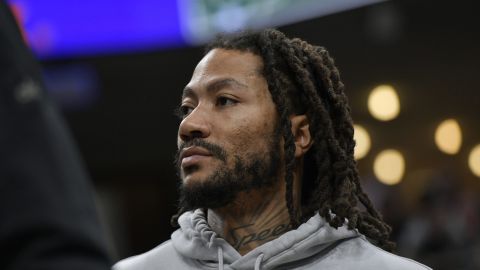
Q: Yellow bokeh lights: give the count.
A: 5